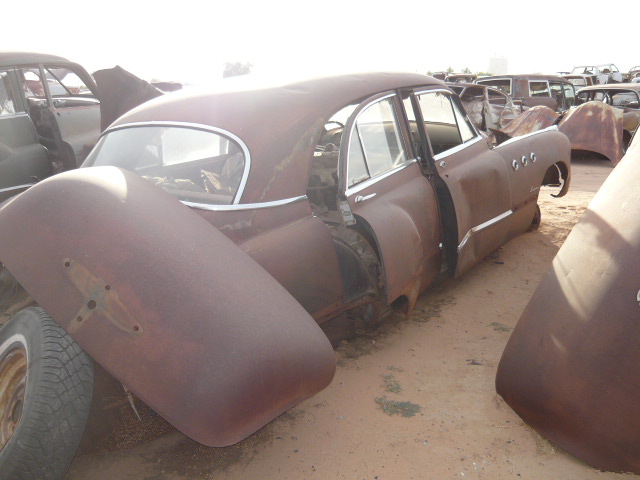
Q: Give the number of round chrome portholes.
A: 3